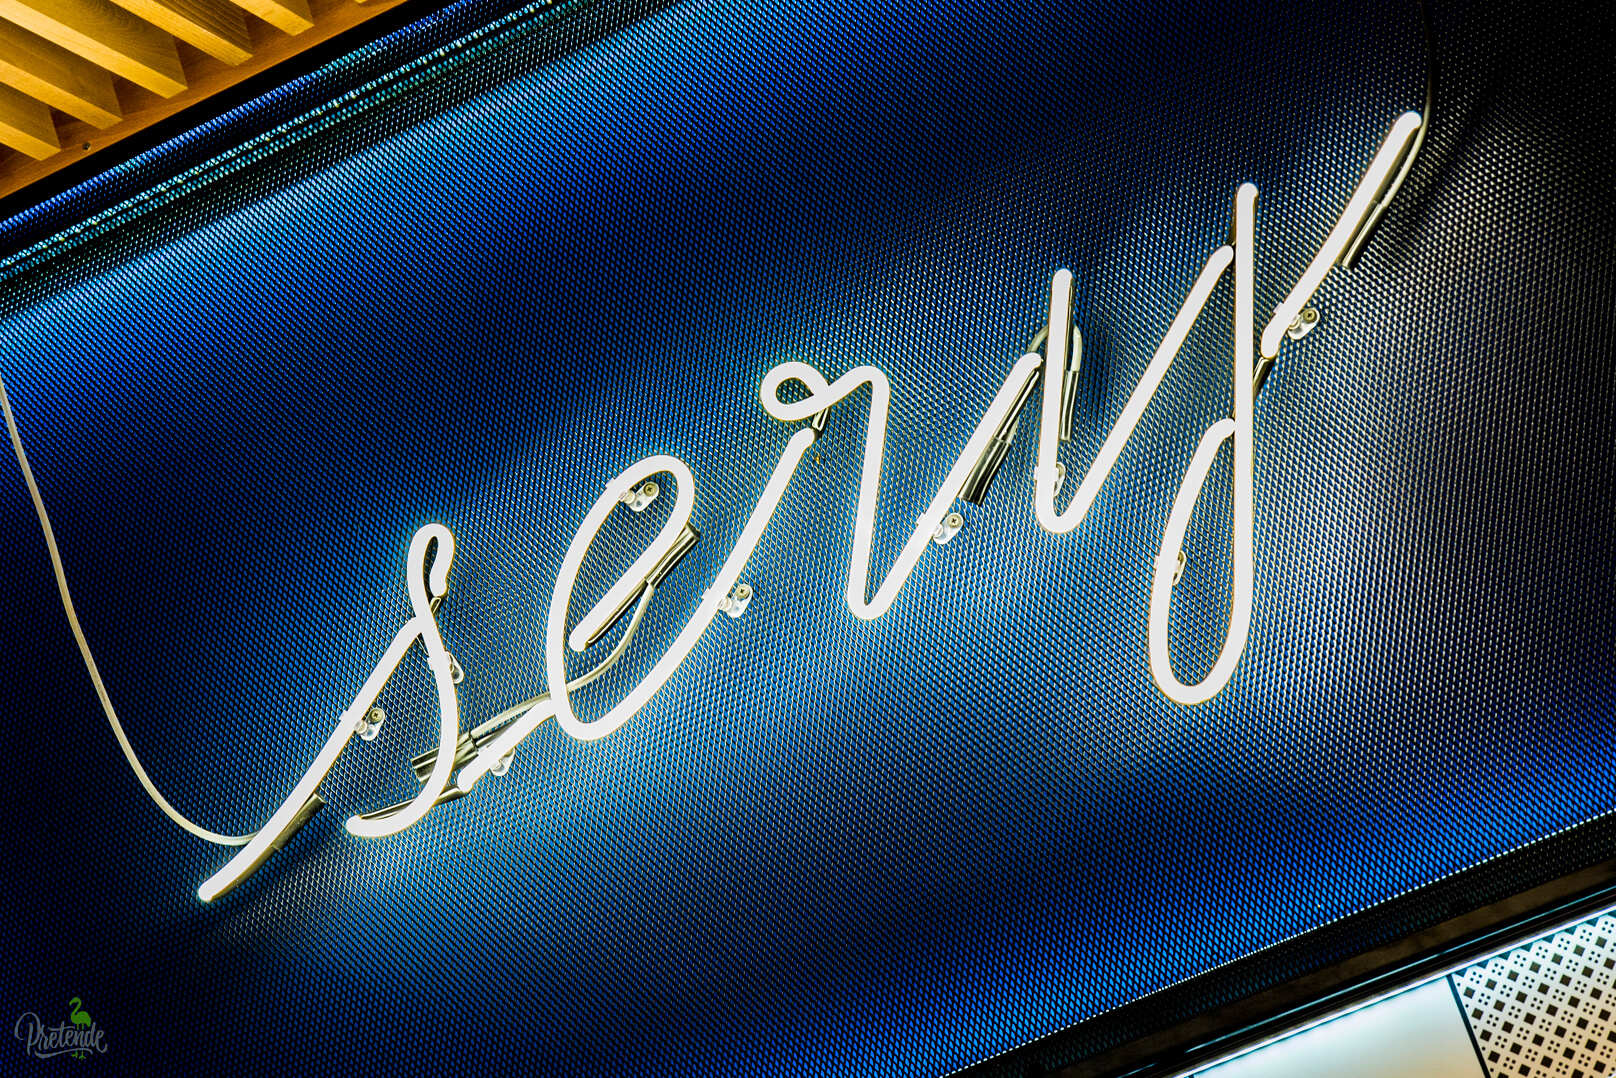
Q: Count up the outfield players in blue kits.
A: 0